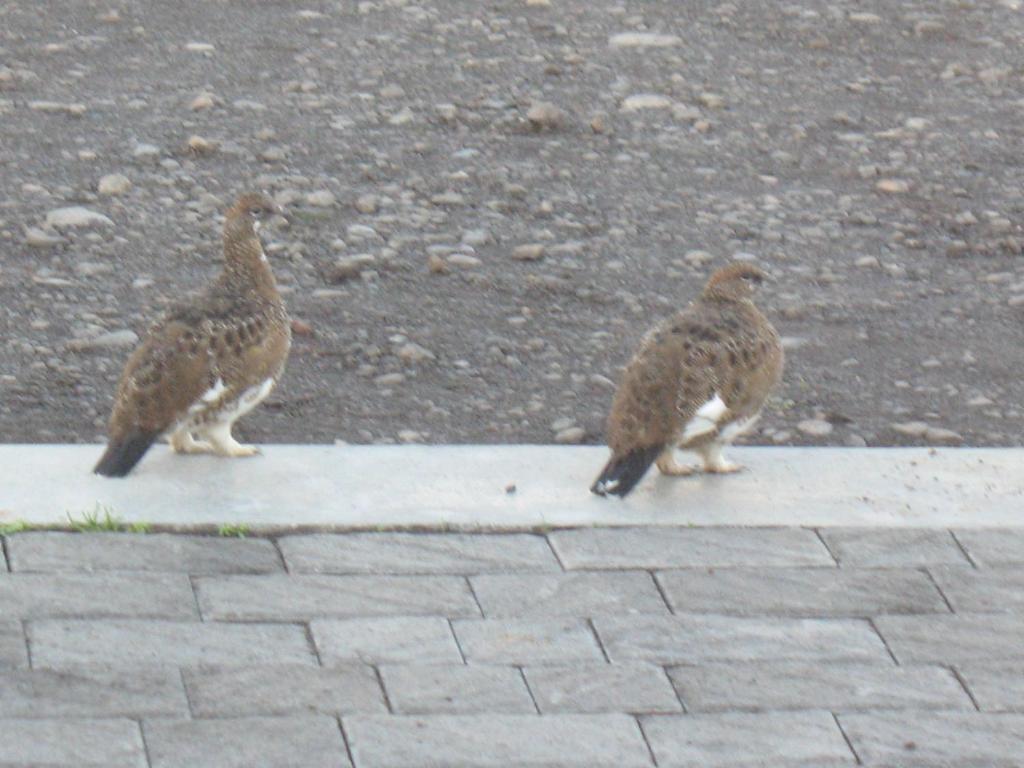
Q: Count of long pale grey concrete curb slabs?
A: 1